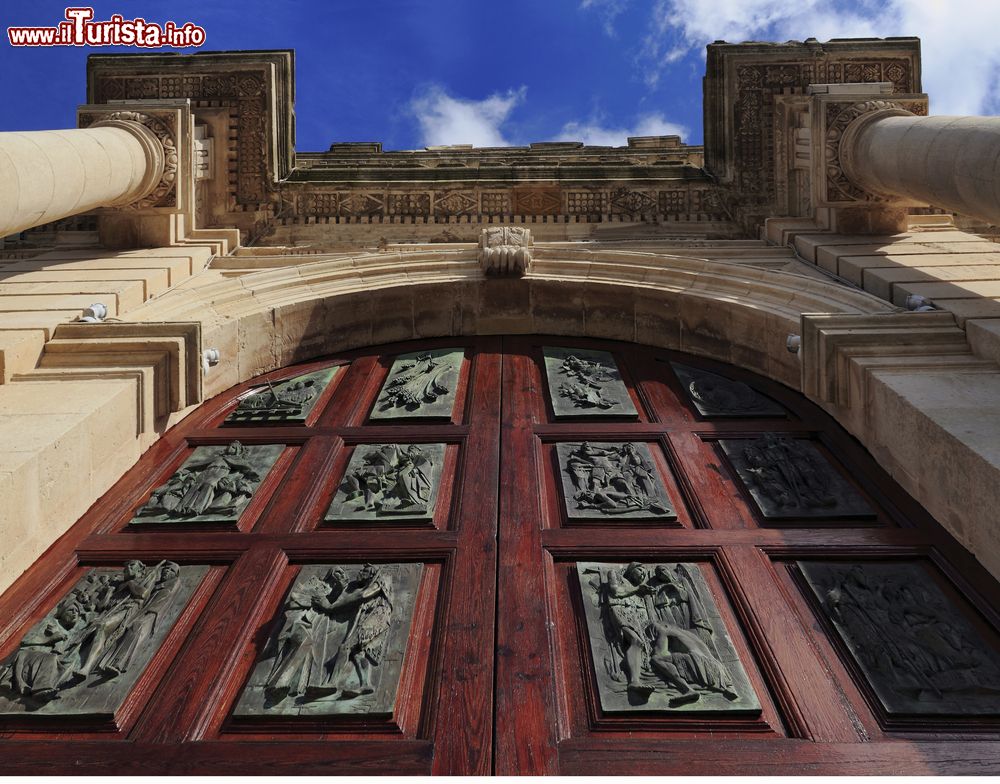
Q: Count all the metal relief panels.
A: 12